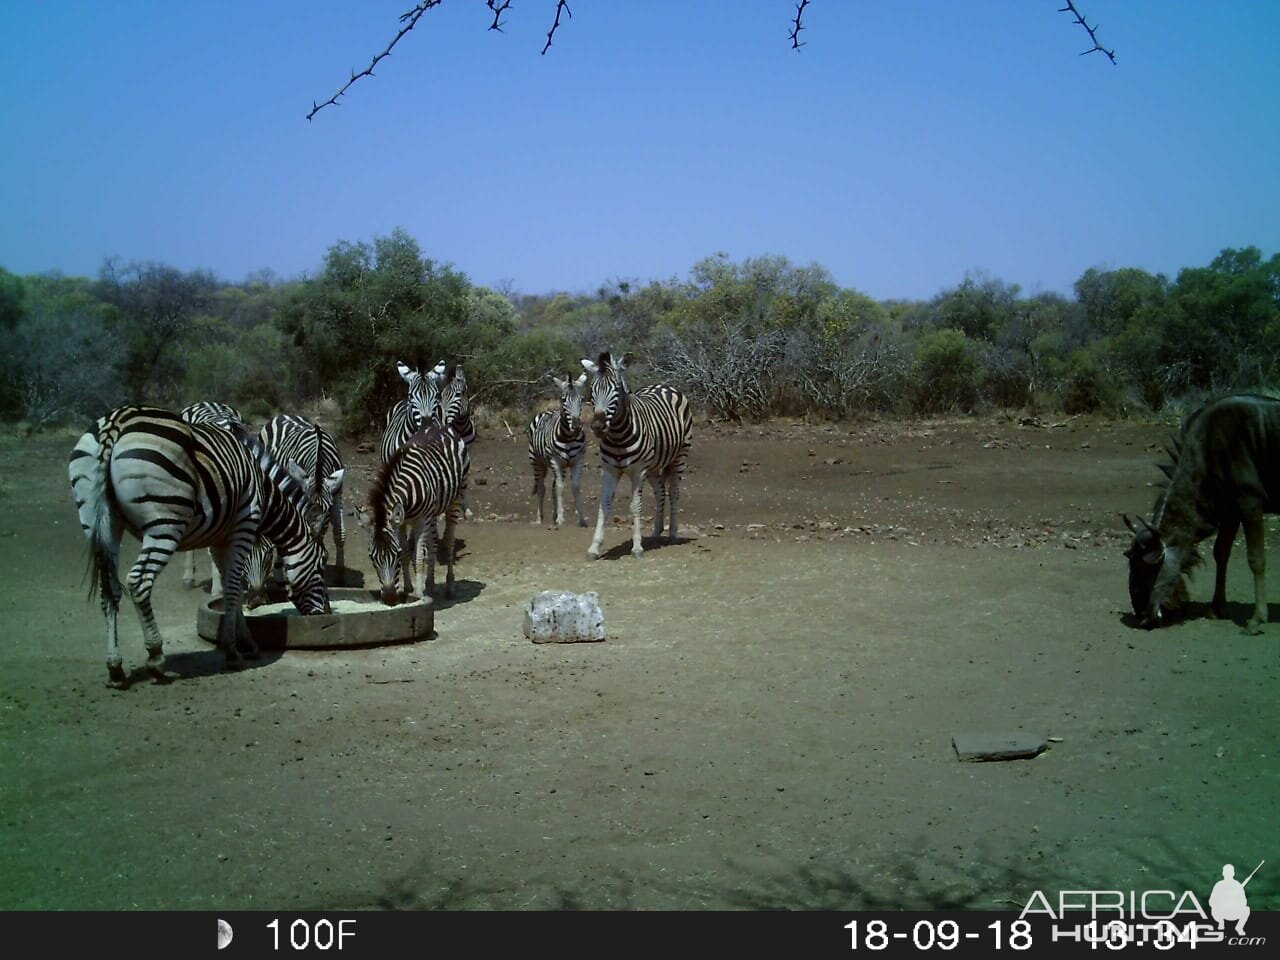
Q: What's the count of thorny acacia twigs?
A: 5